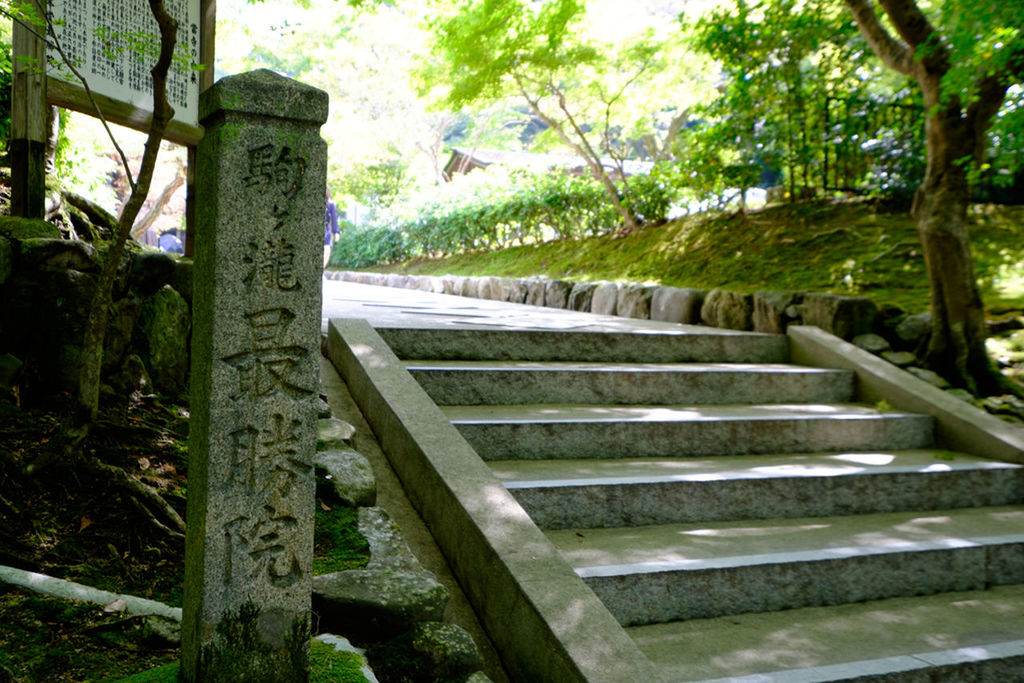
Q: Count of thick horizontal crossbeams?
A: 1